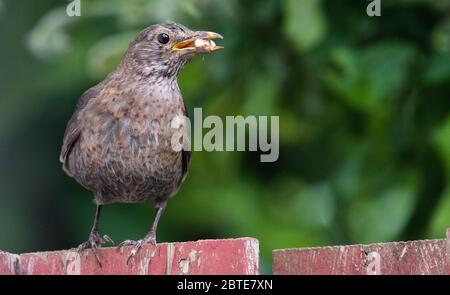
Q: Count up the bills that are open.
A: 1